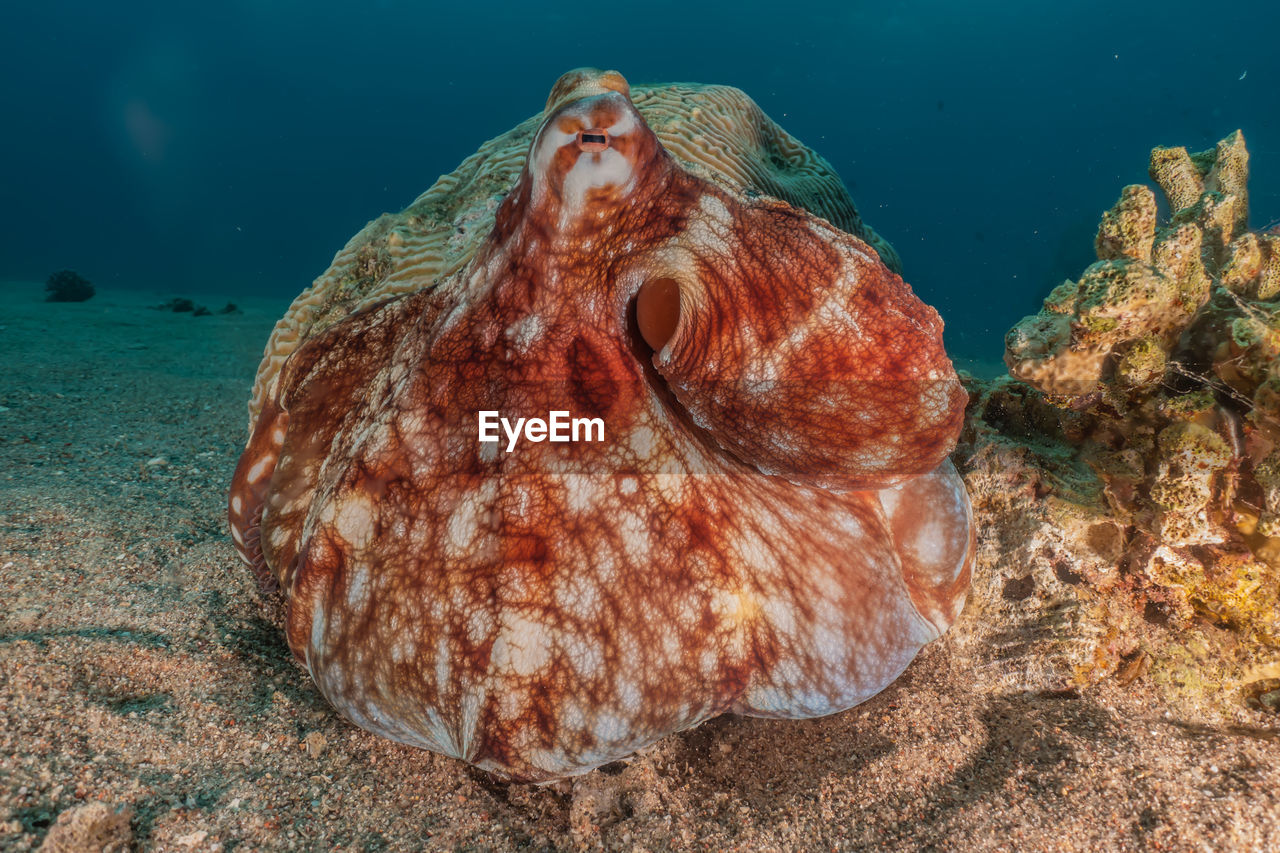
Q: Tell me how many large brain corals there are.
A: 1